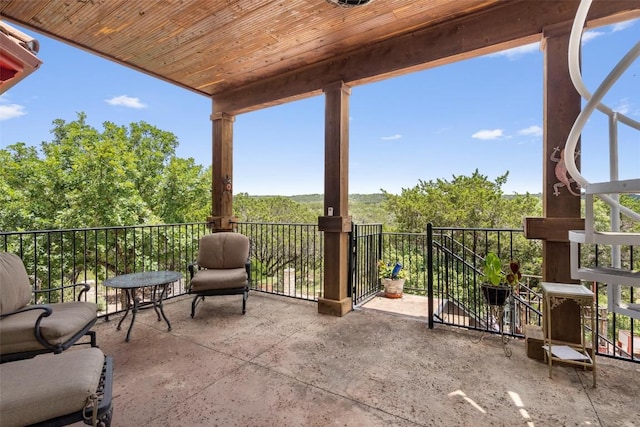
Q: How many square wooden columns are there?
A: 3